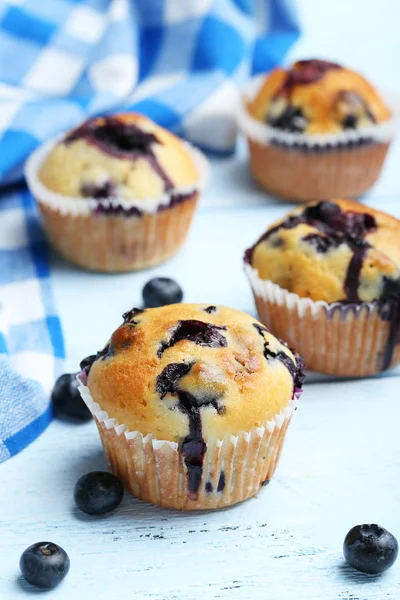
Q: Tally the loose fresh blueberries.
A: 5